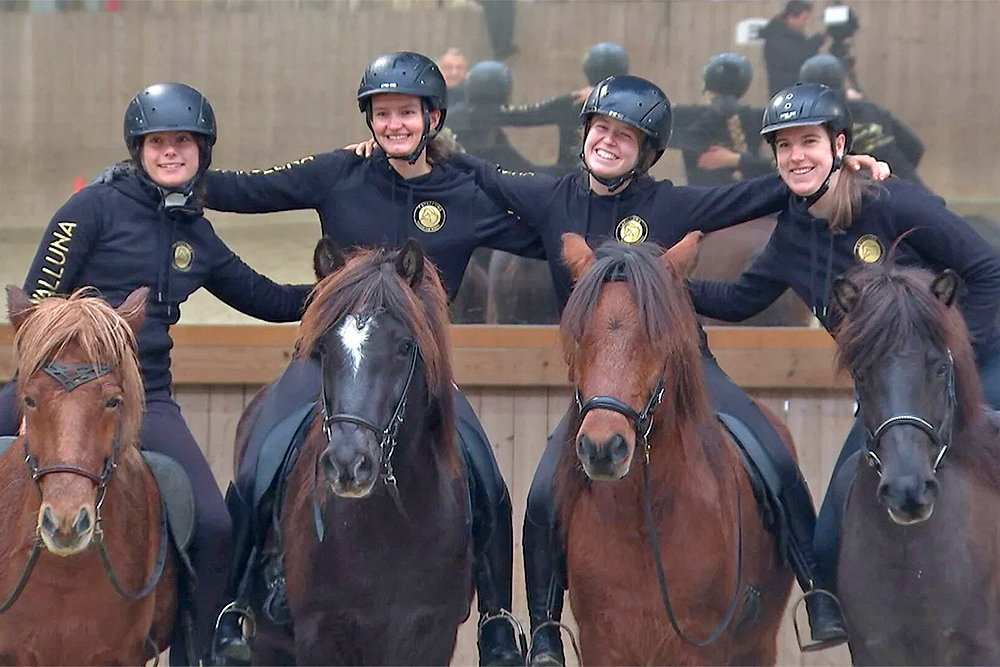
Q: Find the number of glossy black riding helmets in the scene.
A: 4